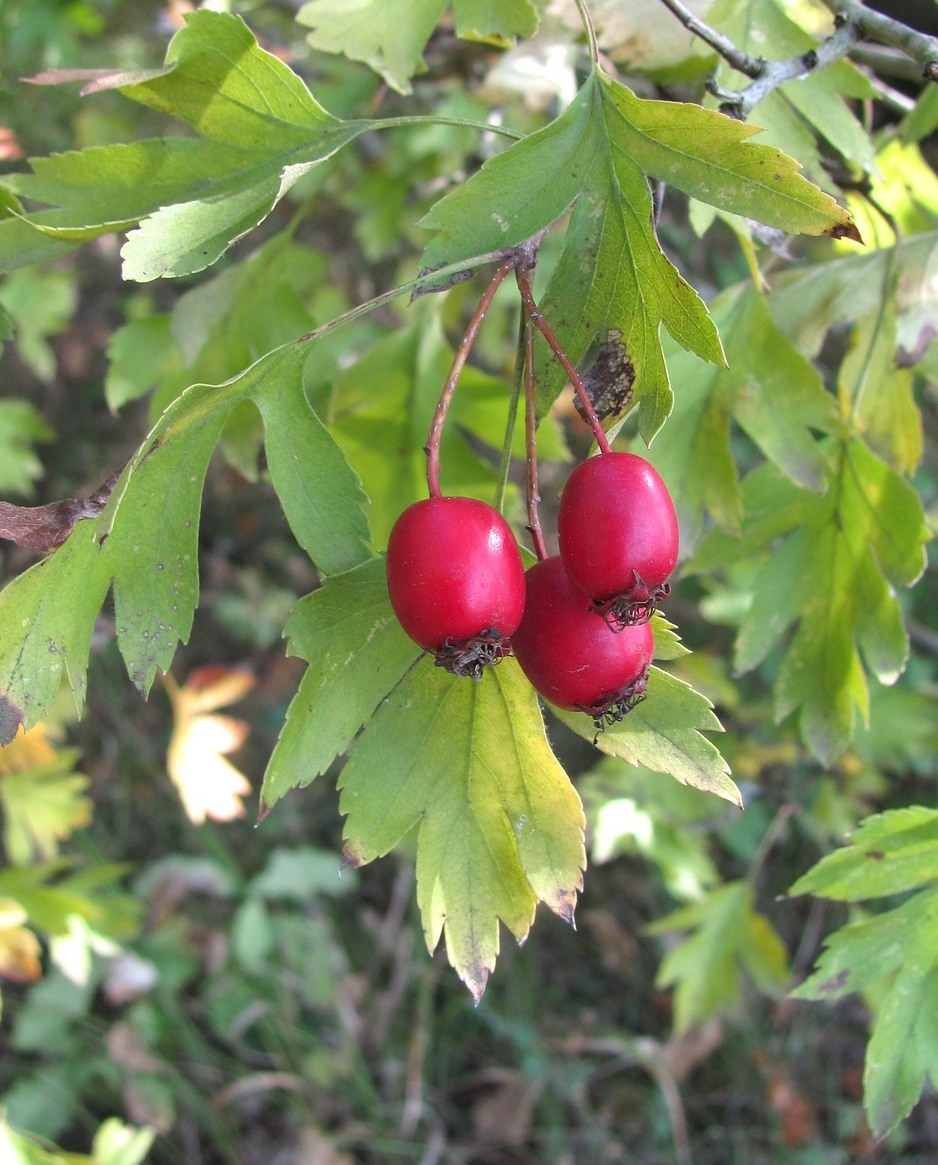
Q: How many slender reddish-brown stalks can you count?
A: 3